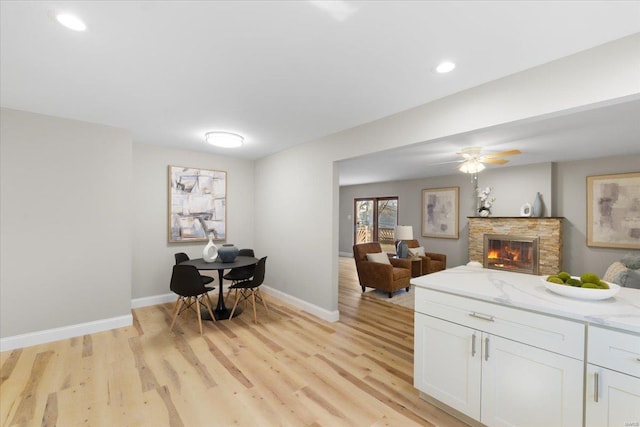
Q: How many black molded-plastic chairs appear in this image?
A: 4